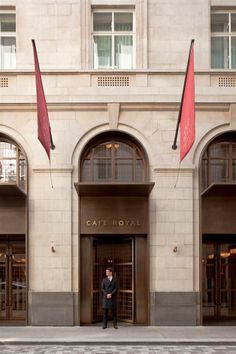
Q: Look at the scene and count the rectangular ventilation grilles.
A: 3